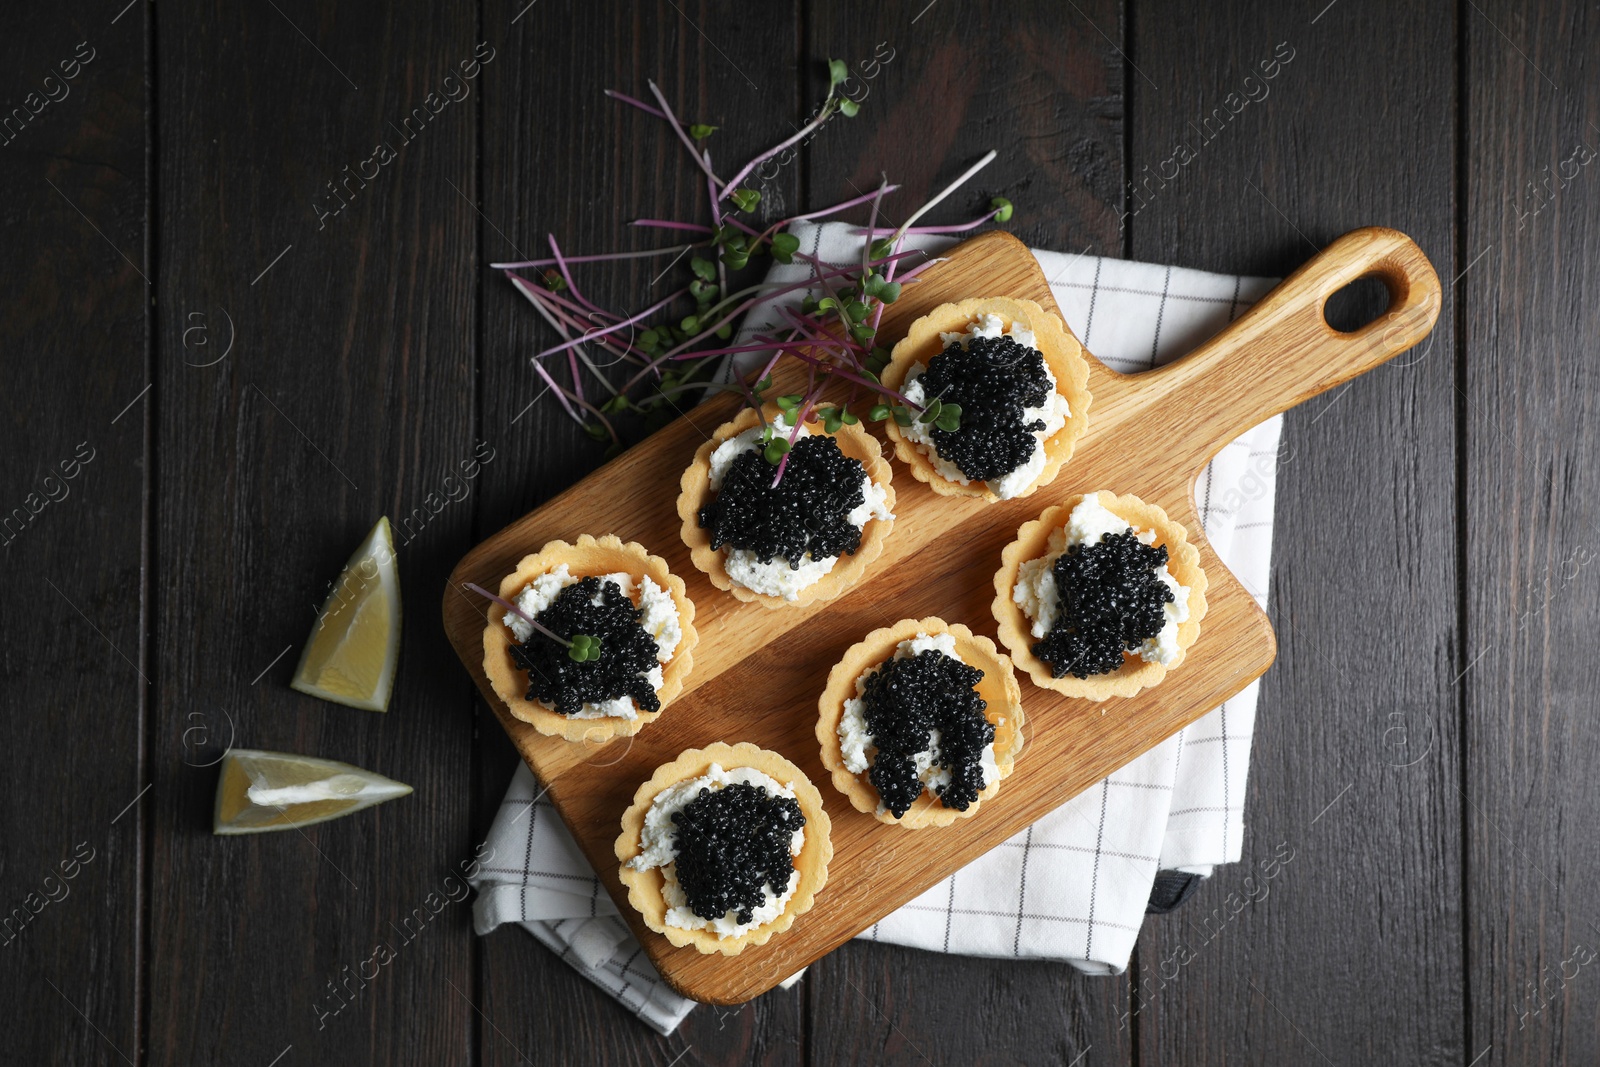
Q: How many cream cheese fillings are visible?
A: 6